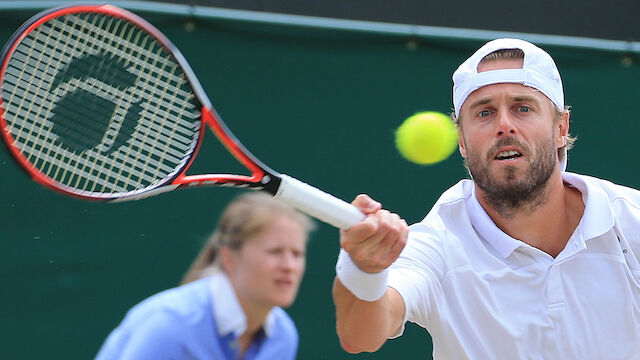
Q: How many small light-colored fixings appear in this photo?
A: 3